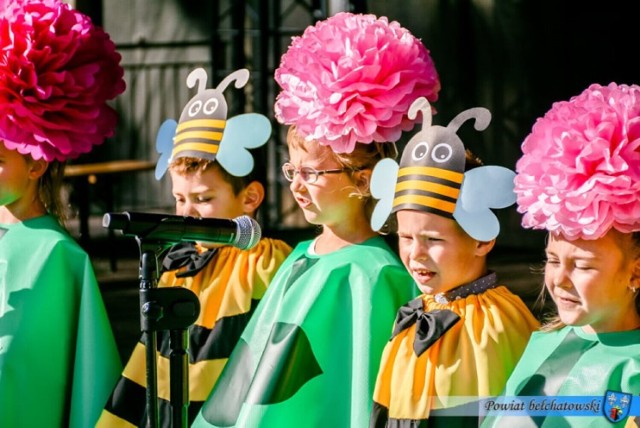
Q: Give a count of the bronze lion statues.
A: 0